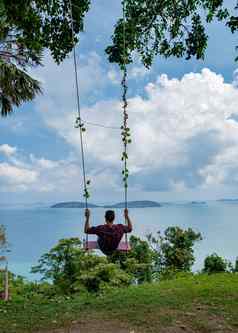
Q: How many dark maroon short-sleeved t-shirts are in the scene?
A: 1